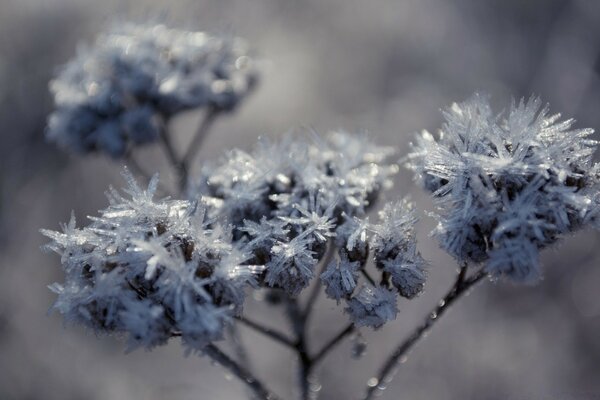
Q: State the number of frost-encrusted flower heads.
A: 4